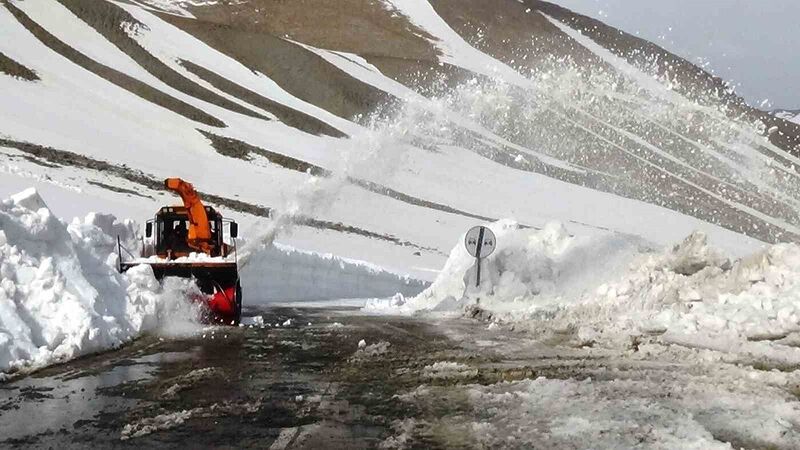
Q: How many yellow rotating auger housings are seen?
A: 0